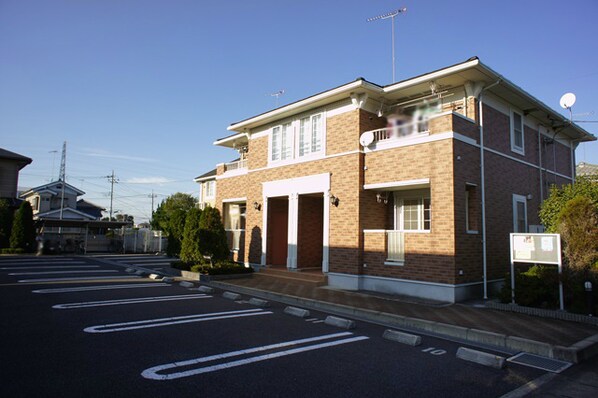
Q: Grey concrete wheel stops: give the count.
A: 12